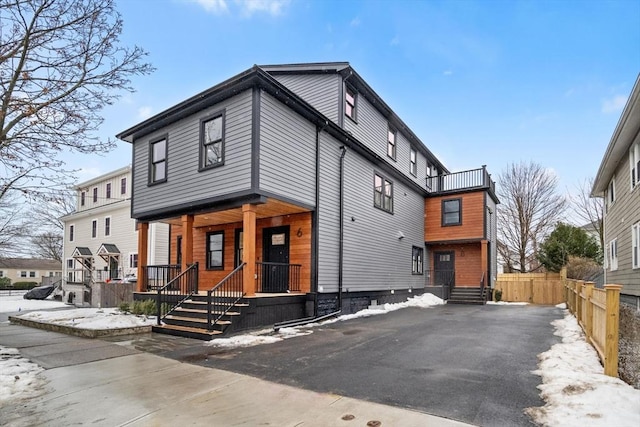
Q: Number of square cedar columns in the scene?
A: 4